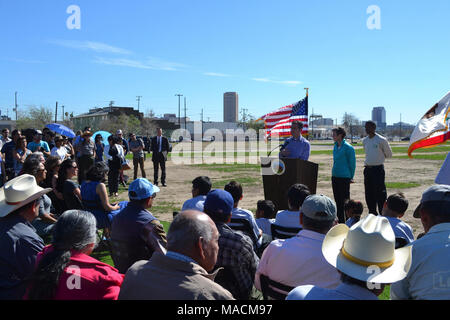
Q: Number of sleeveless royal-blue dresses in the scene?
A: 1